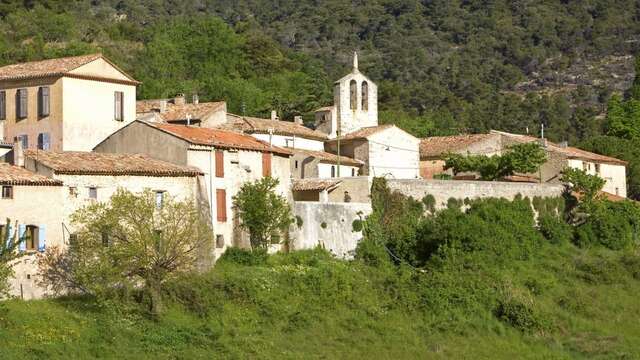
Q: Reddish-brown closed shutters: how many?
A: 3